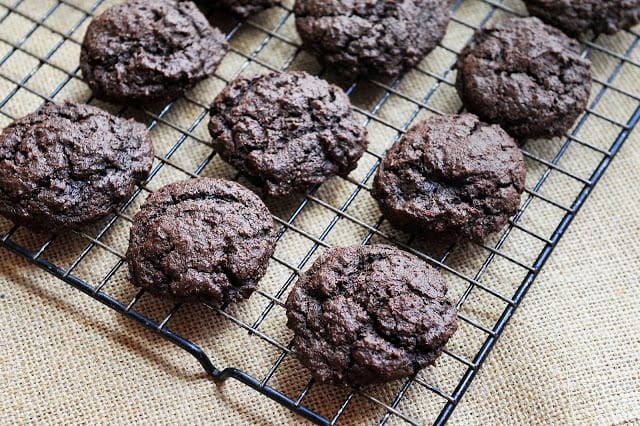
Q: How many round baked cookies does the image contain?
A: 10